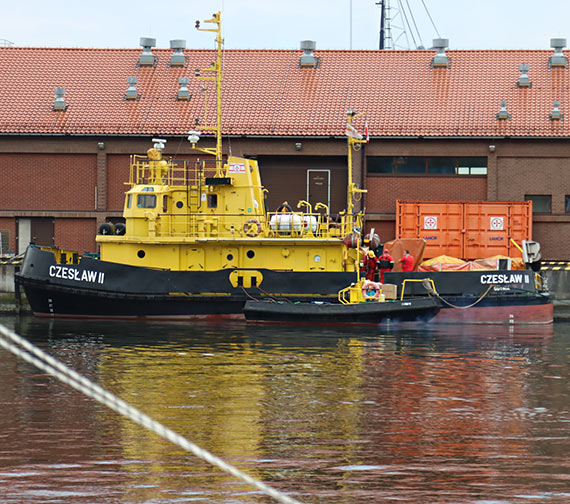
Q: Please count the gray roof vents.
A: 11